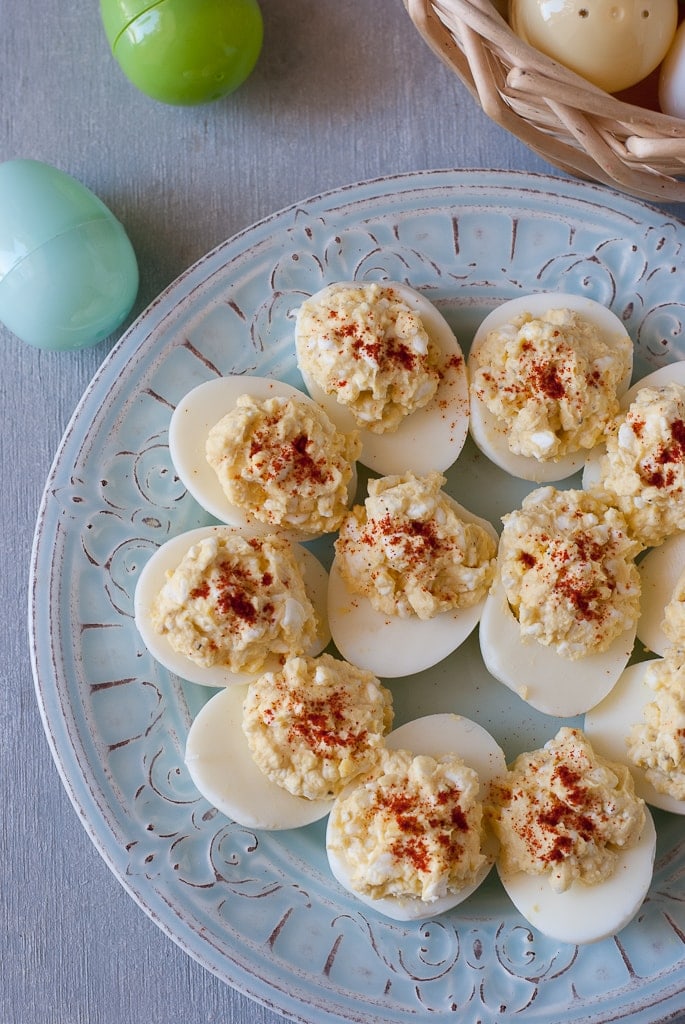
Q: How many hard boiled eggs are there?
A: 12